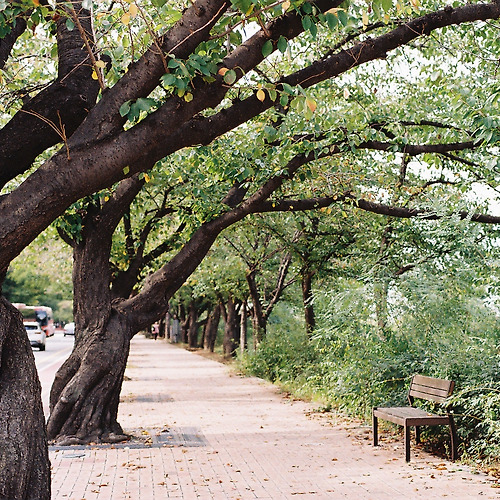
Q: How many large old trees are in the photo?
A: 2